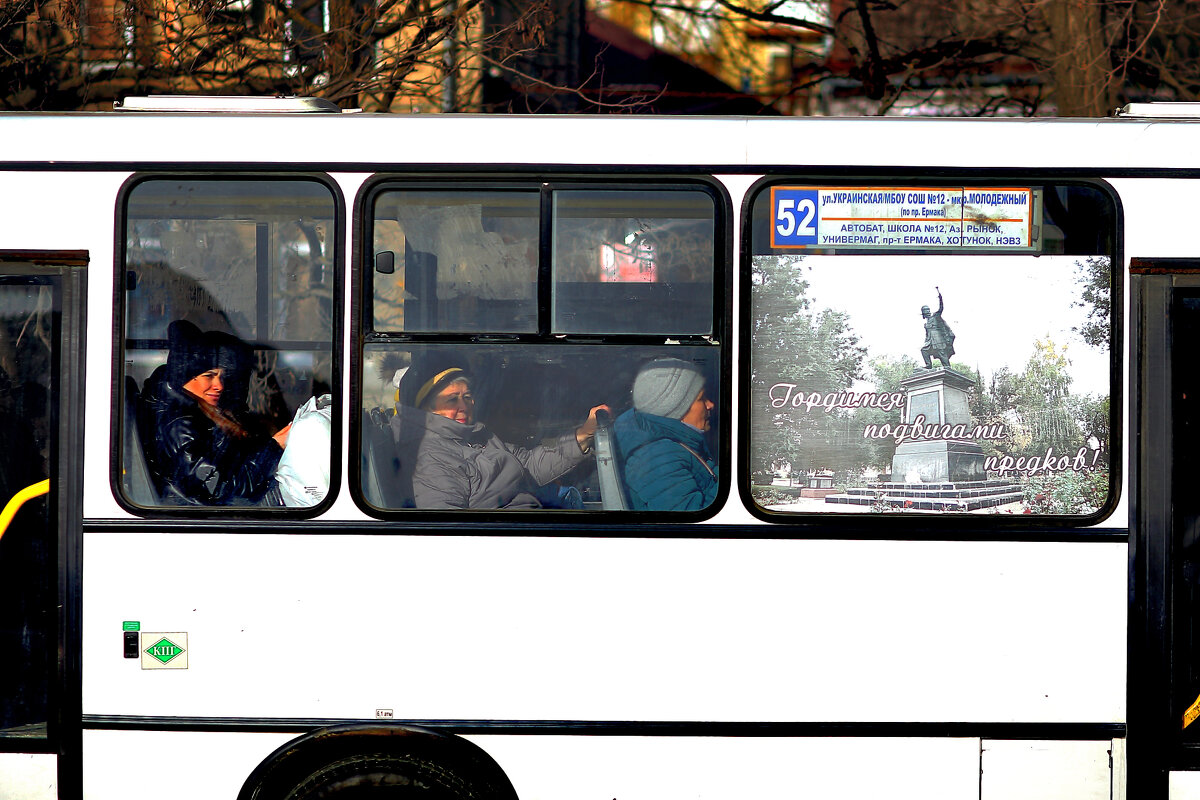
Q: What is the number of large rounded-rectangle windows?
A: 3